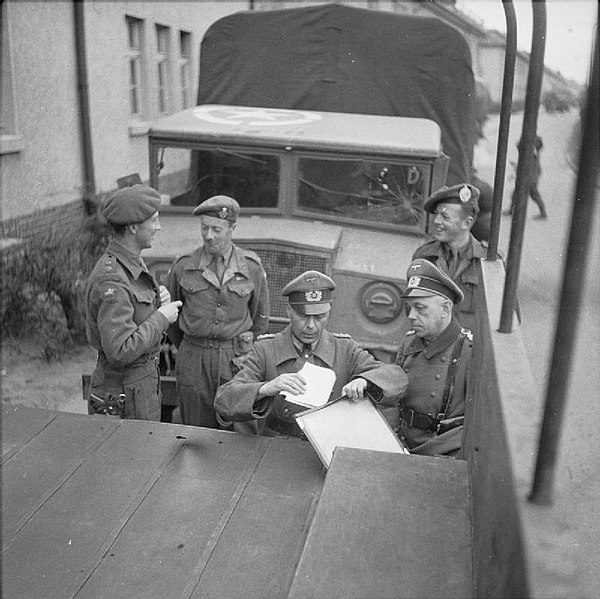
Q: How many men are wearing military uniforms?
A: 5